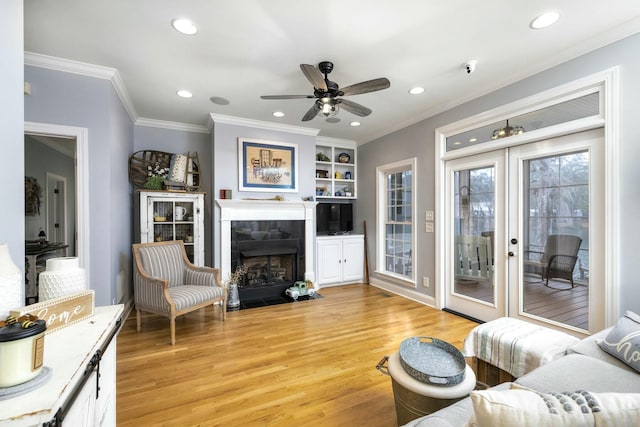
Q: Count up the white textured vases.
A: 2